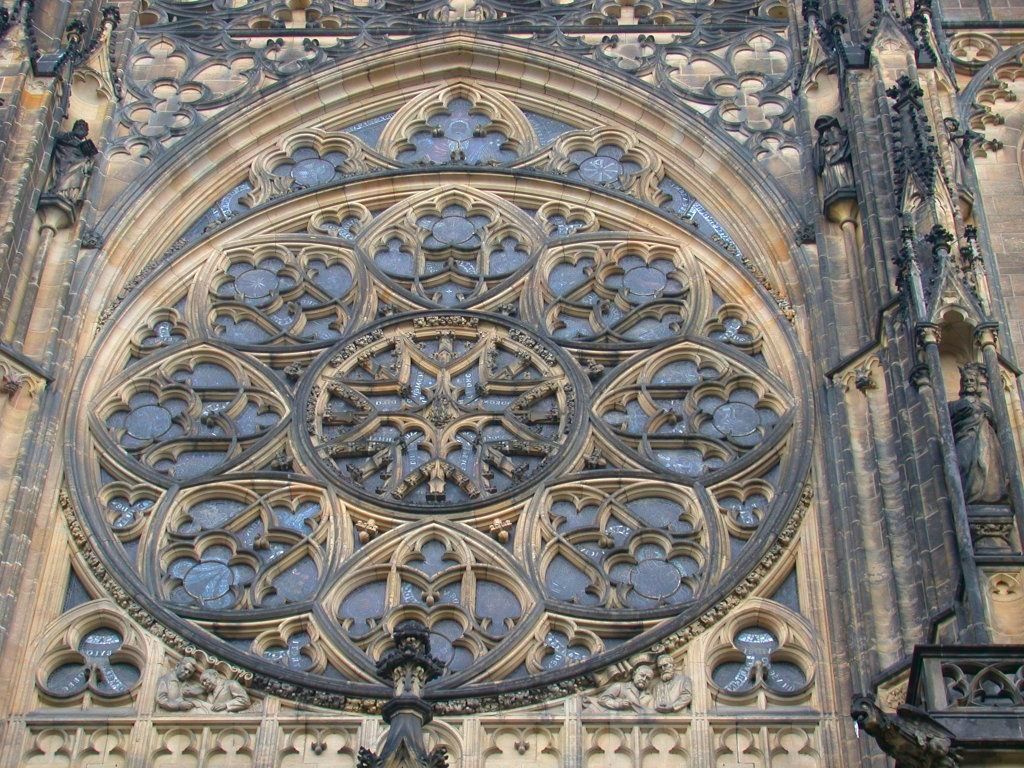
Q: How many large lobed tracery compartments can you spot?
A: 8